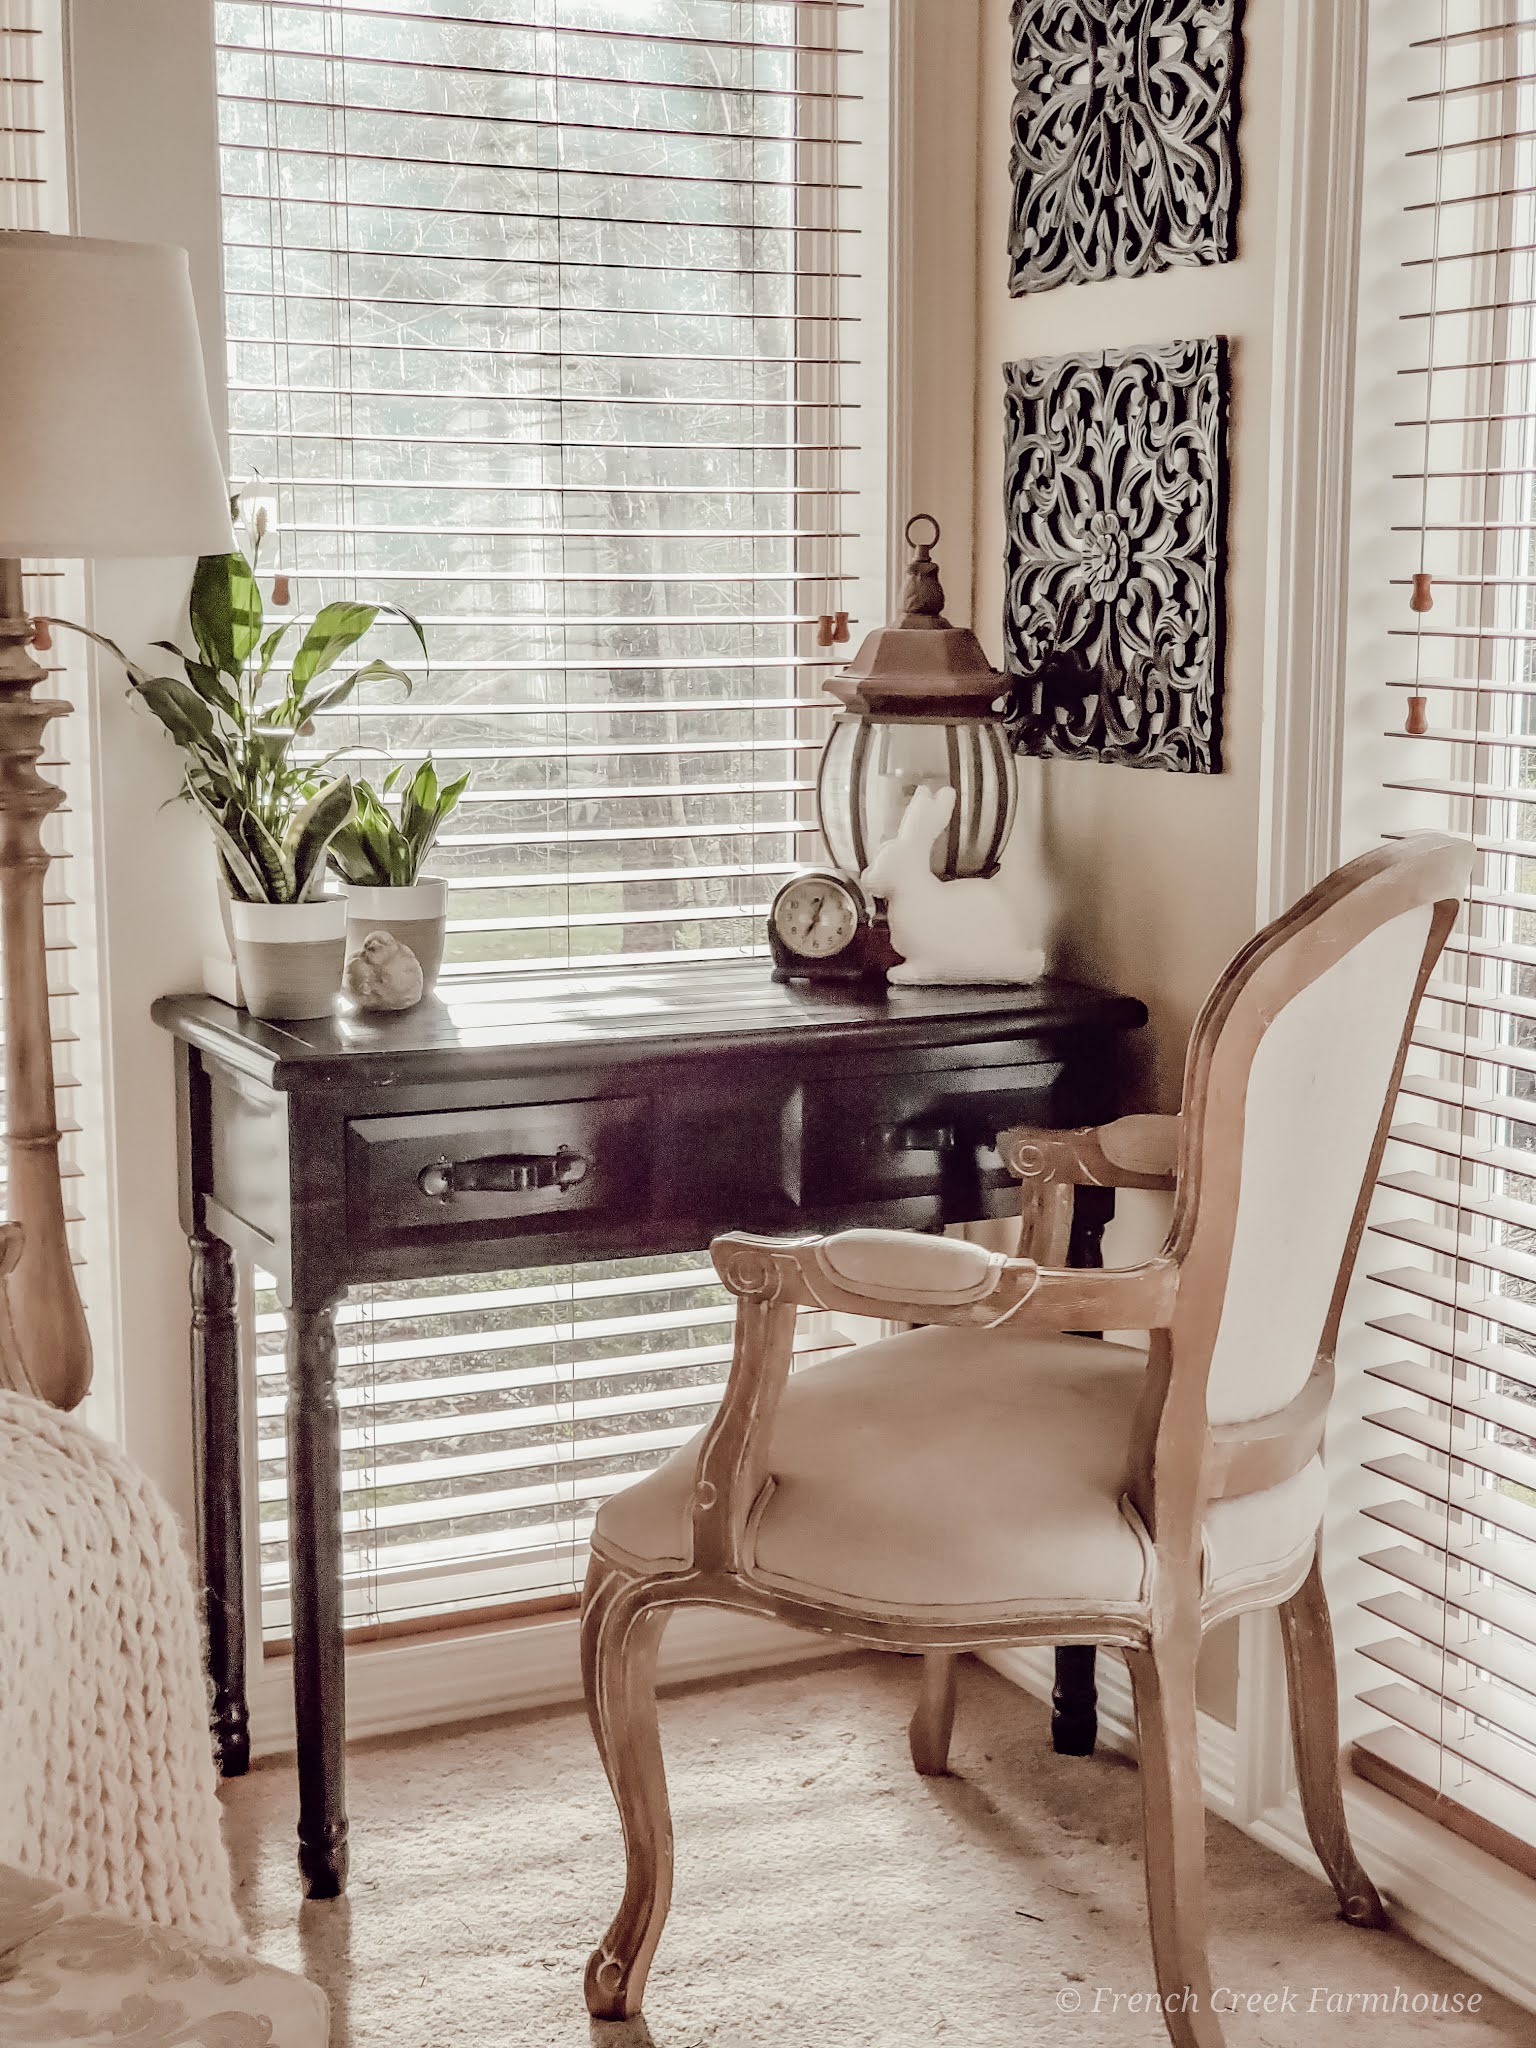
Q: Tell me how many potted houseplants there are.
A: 3